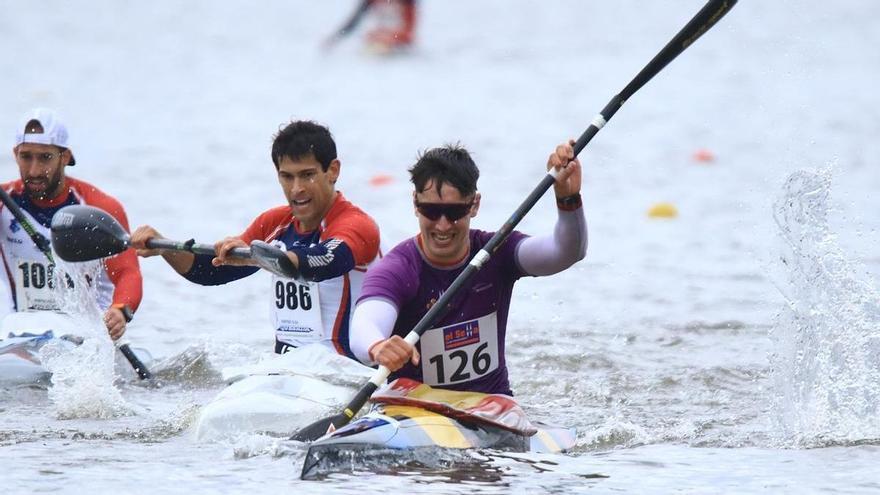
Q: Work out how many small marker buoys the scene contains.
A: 3